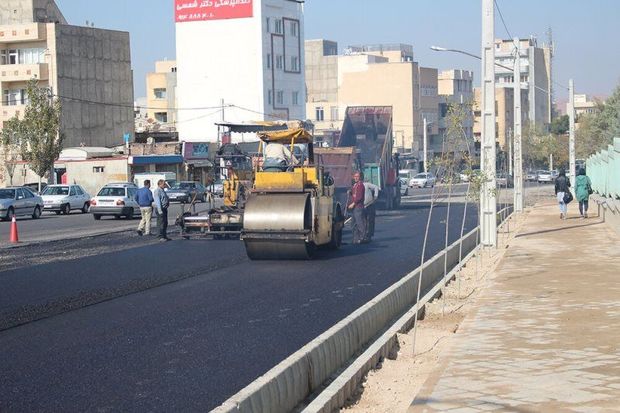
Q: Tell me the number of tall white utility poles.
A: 3